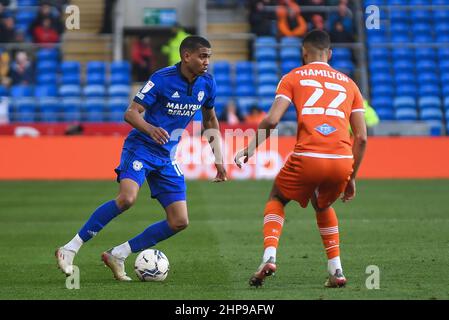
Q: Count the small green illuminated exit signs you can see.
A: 1